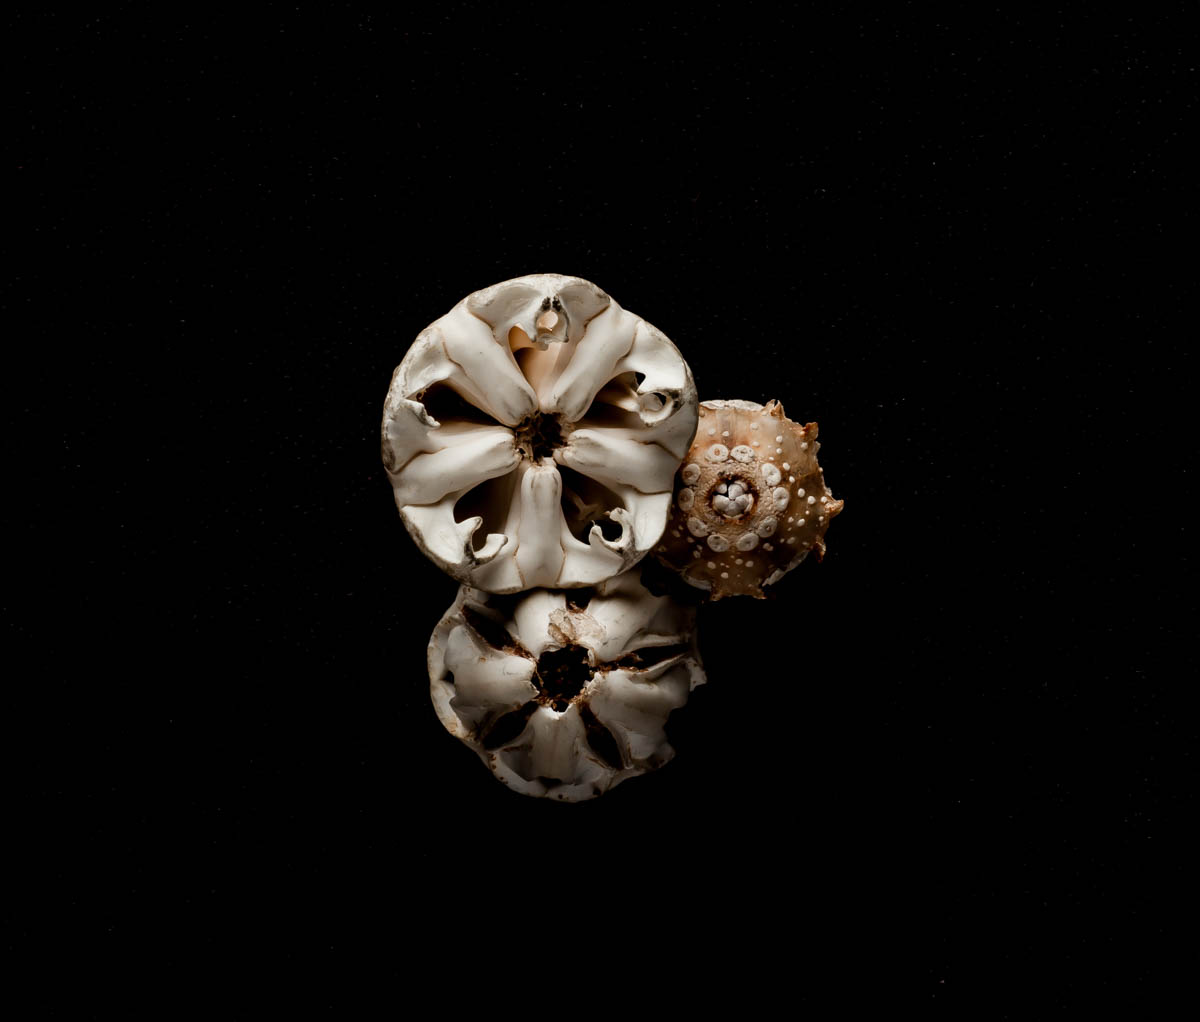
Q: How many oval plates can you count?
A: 10